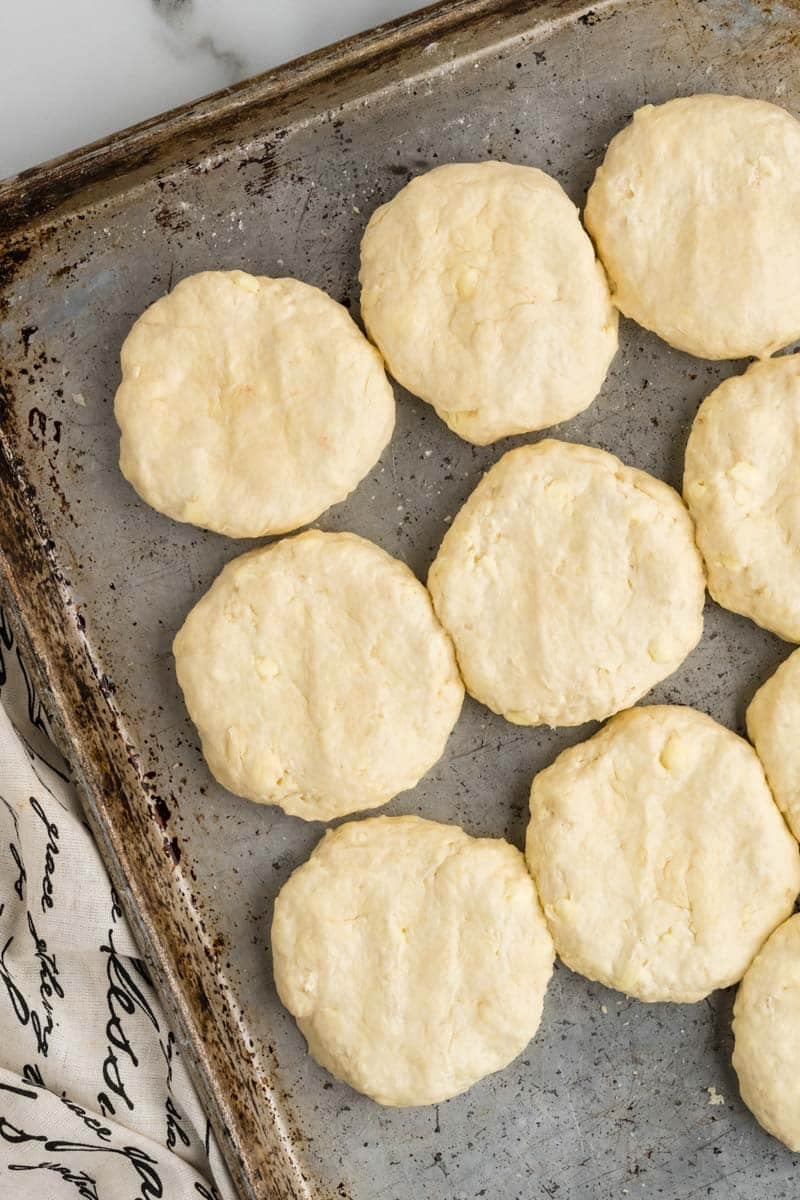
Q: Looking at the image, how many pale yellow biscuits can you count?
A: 10